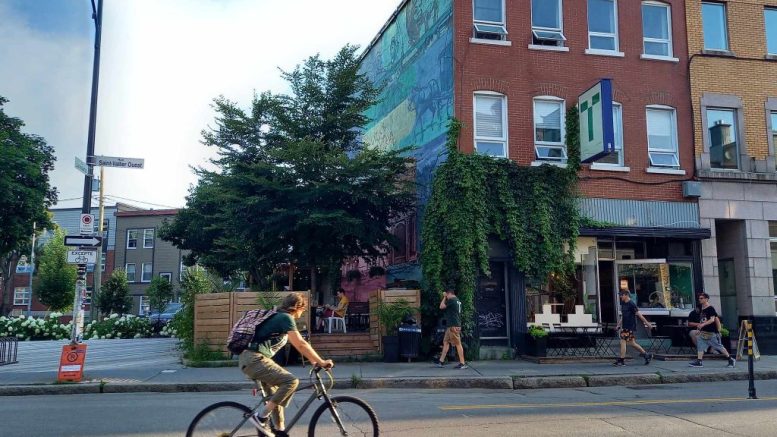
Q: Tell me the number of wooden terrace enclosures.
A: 1